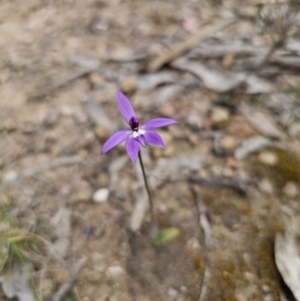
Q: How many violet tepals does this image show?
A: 5